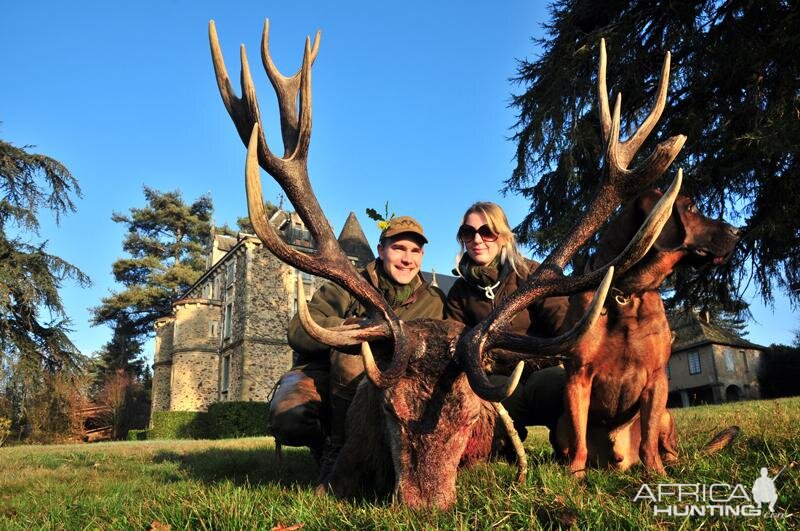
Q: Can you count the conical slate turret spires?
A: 1